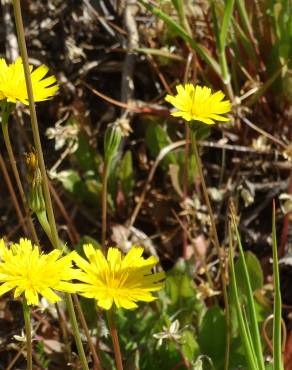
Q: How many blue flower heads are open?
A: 0